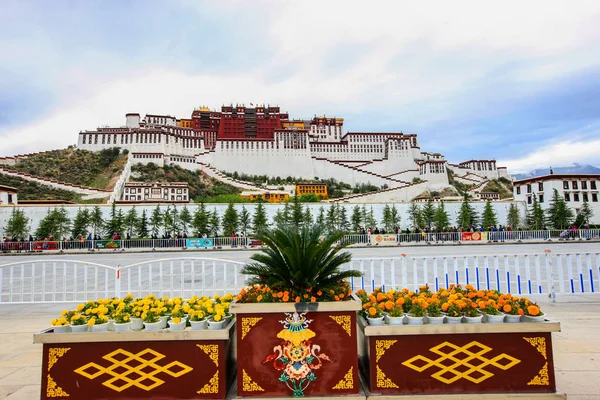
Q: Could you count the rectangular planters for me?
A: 3